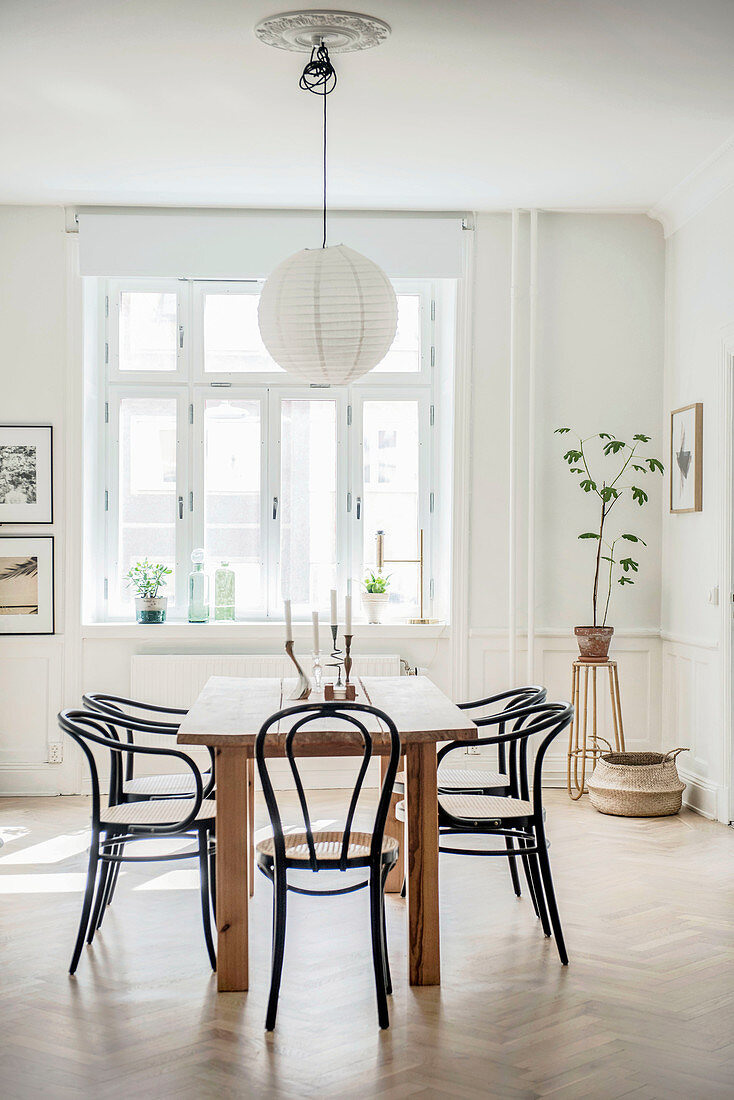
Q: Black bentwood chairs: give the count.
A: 5